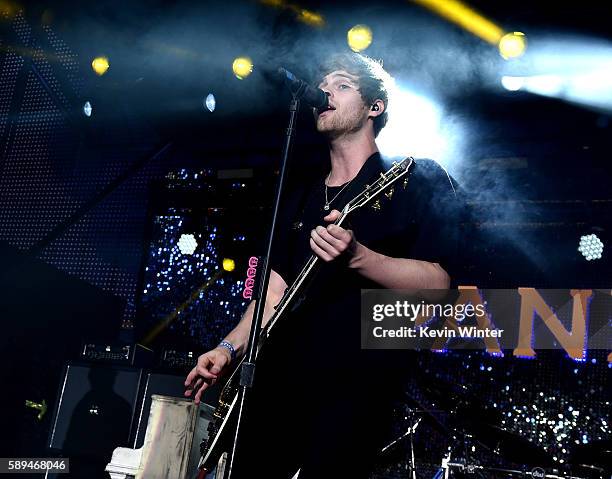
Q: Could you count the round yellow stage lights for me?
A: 5